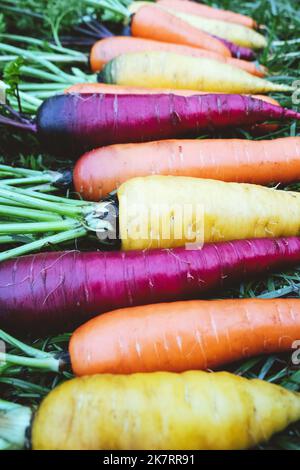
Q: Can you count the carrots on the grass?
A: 13